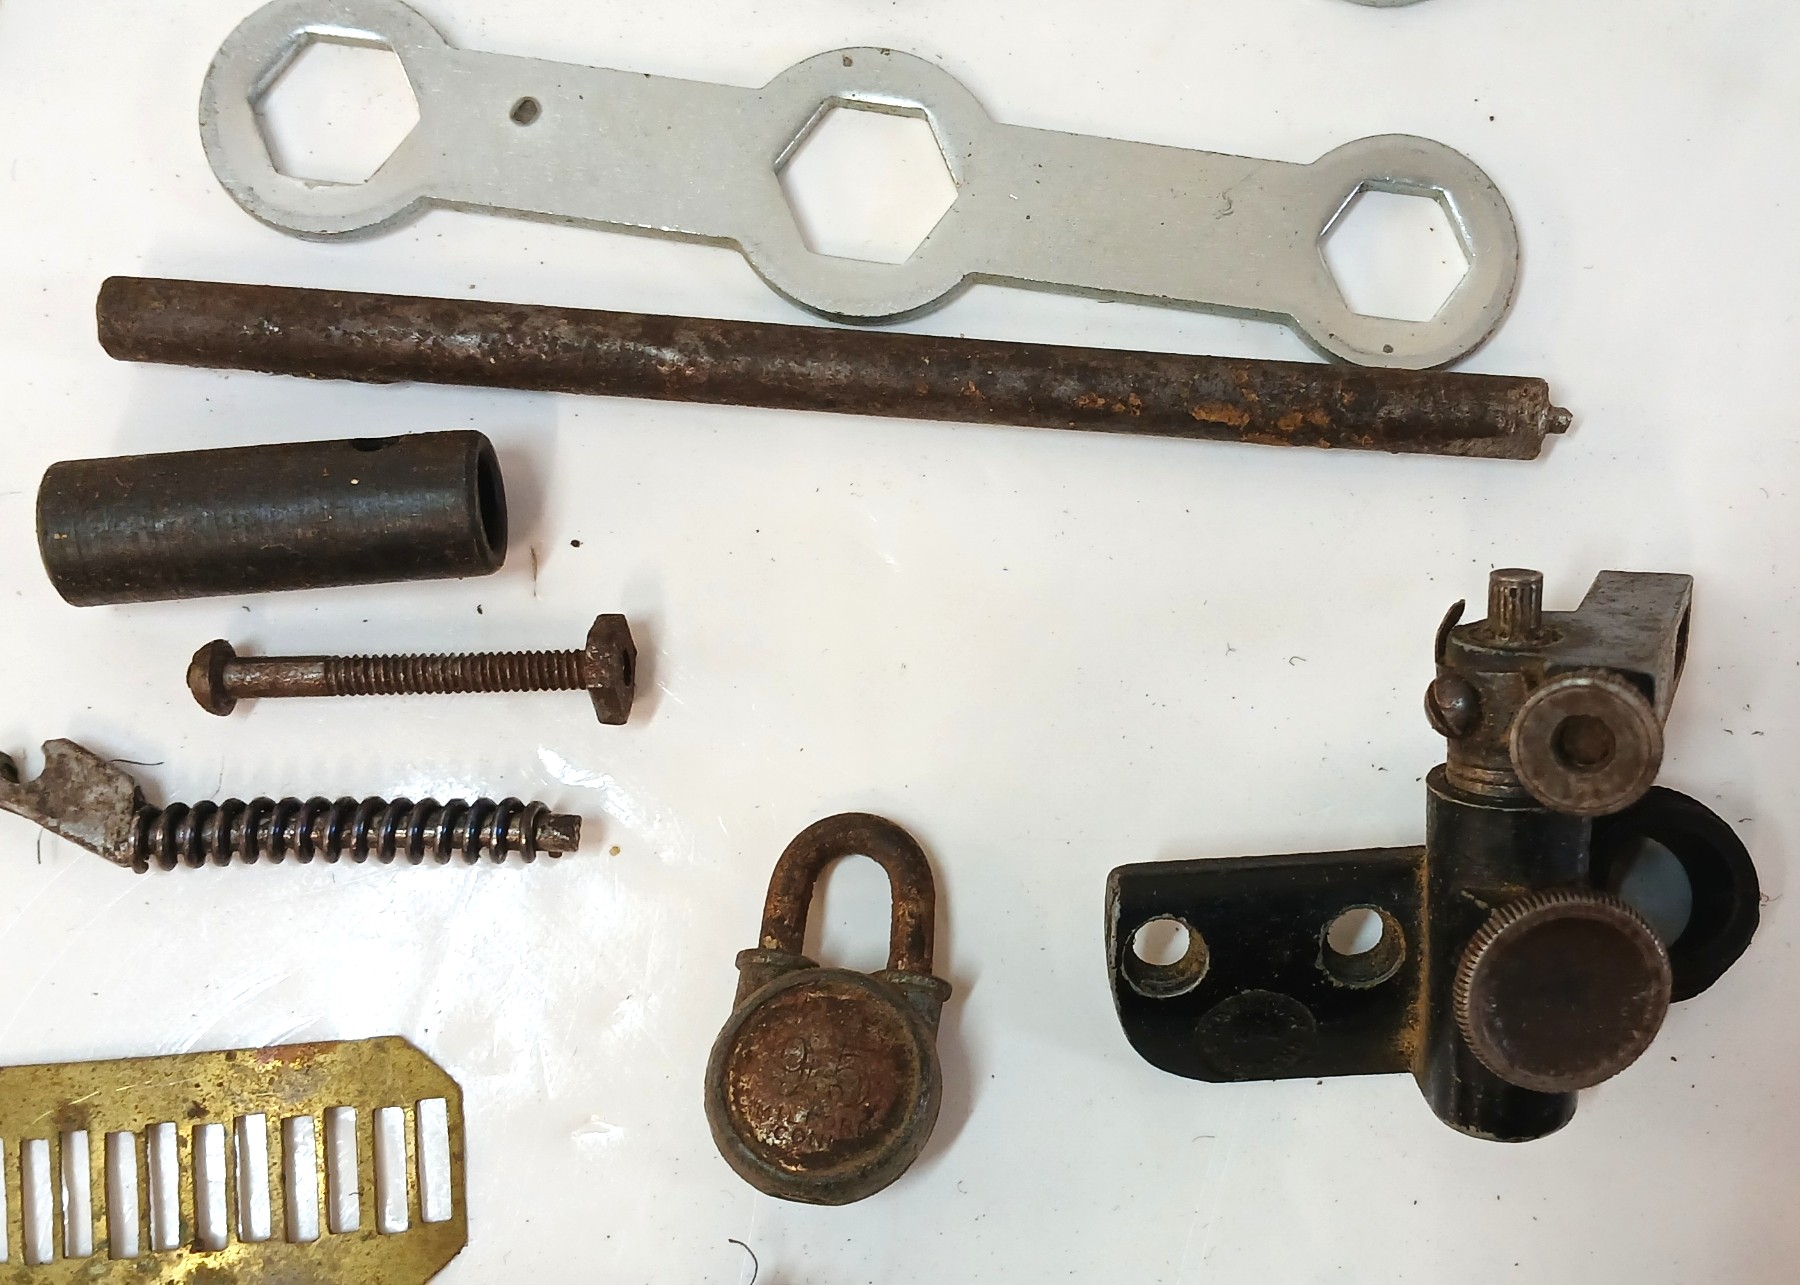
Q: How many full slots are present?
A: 10